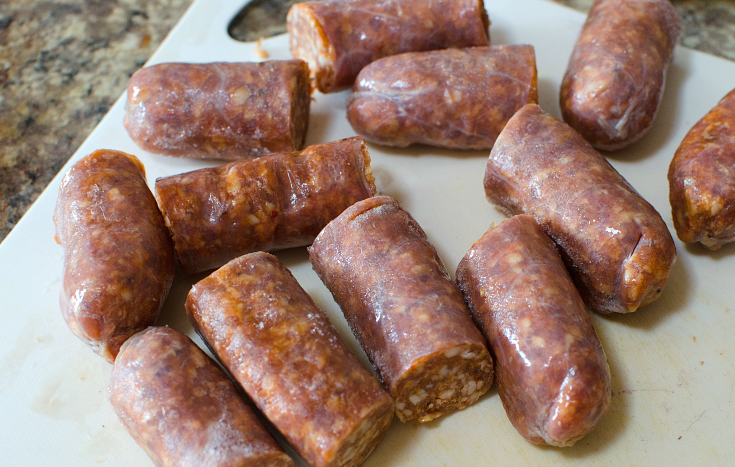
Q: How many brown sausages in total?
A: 12